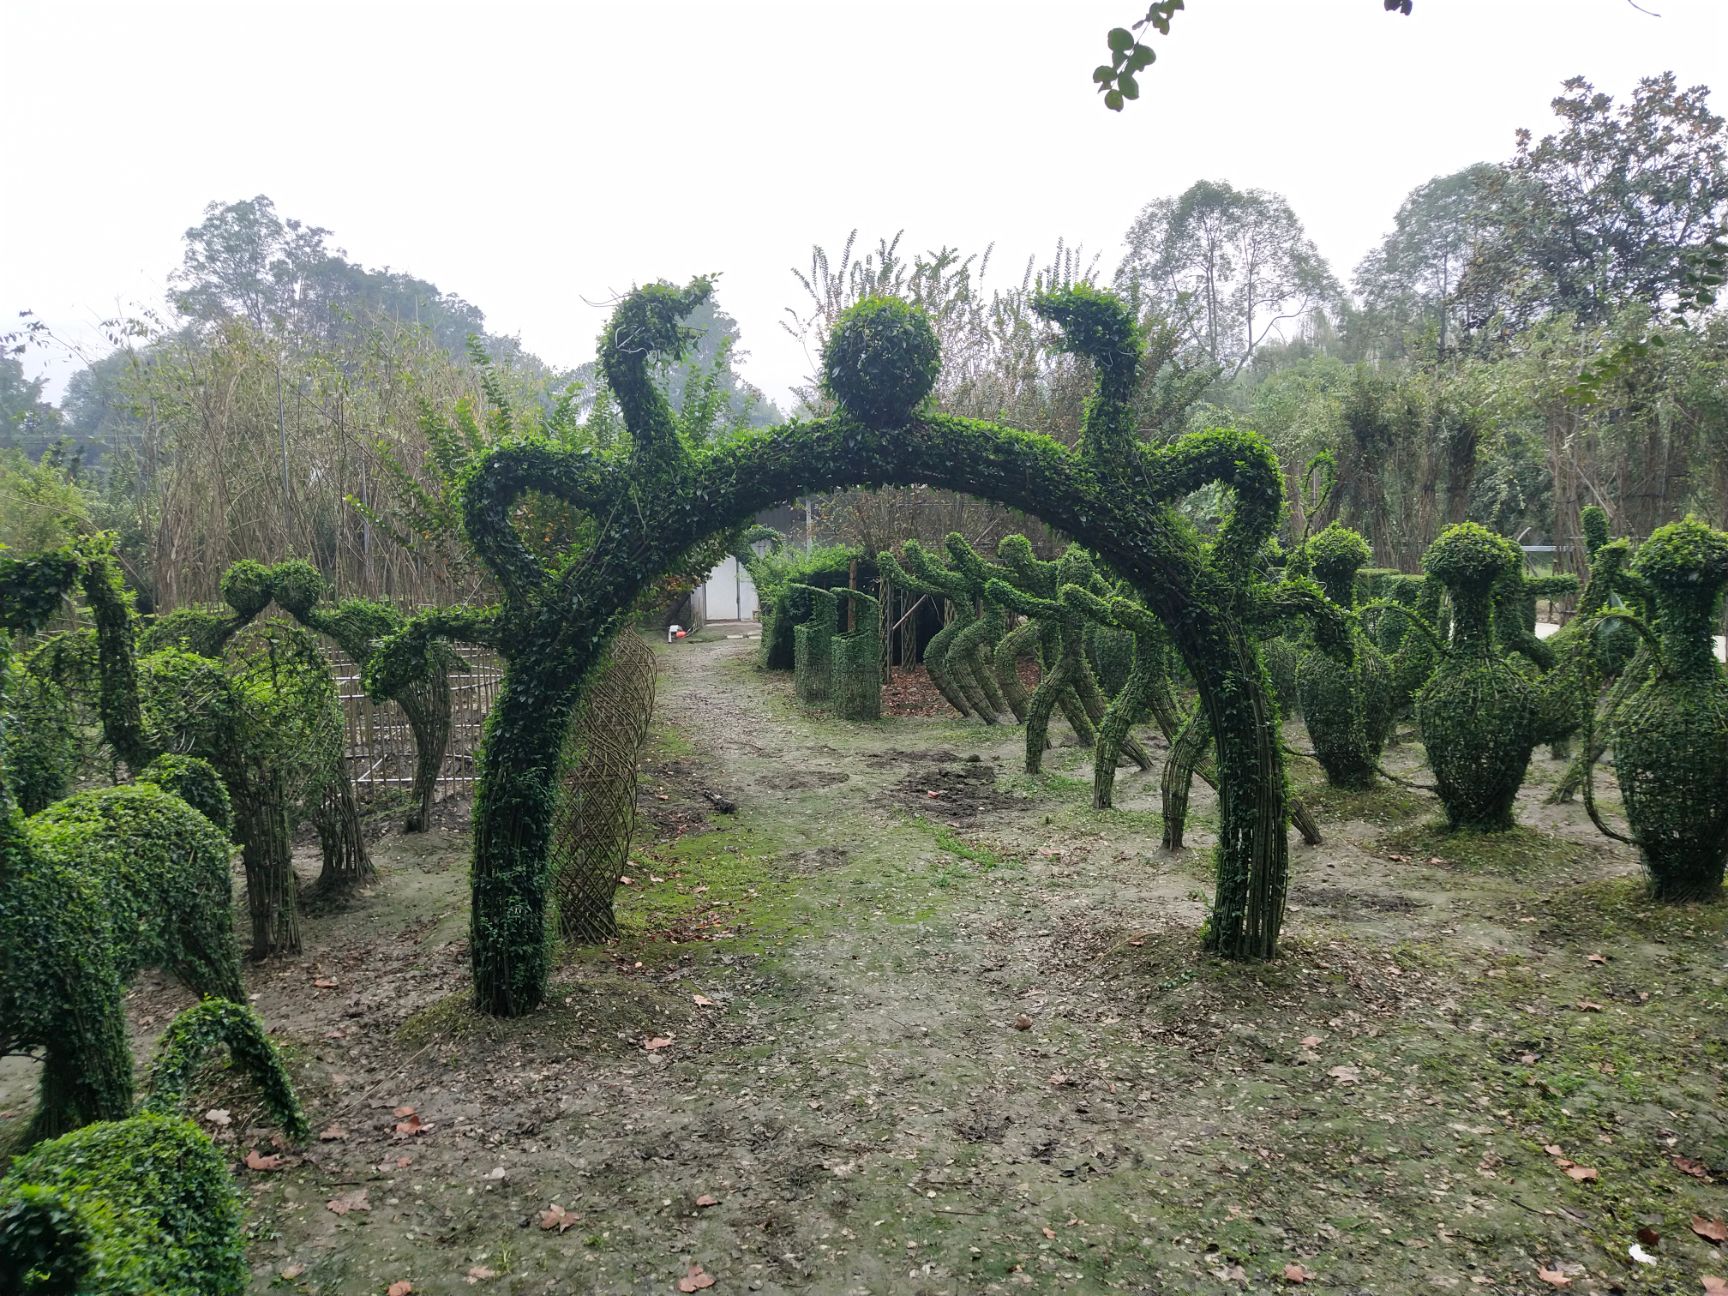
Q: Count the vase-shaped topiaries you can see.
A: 3